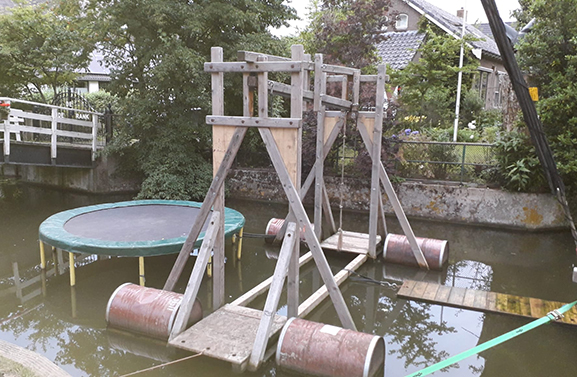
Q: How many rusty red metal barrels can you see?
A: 4